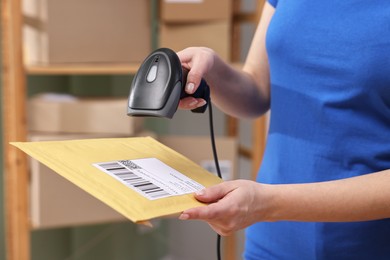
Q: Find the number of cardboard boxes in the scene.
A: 6